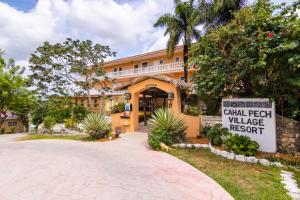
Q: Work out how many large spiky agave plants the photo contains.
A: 2